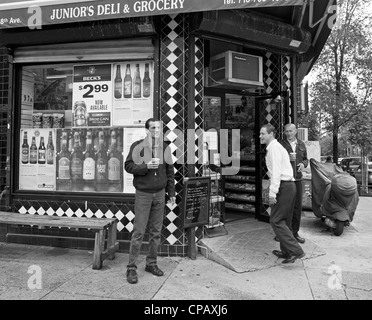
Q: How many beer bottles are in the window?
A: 13